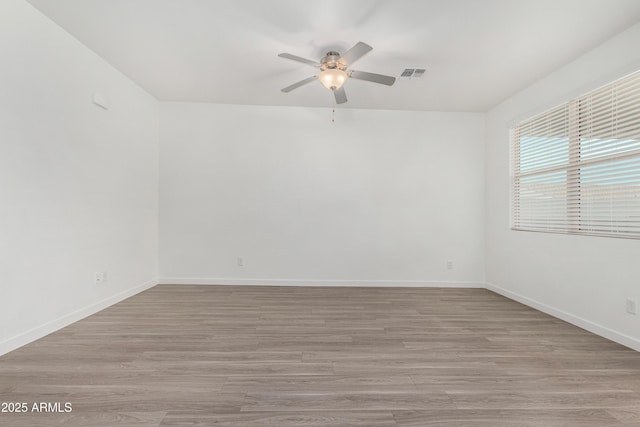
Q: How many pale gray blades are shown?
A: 5